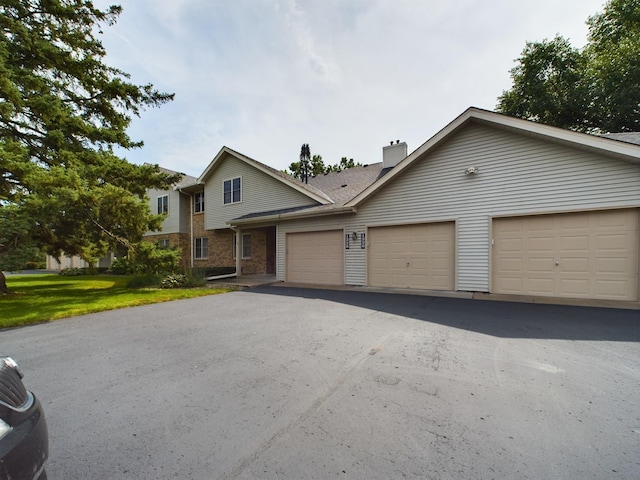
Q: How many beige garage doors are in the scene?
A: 3